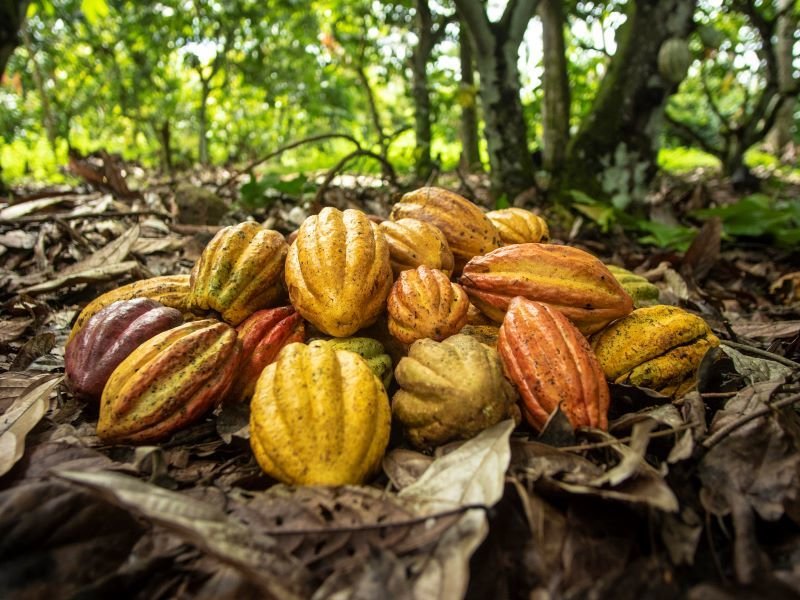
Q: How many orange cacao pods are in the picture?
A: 3